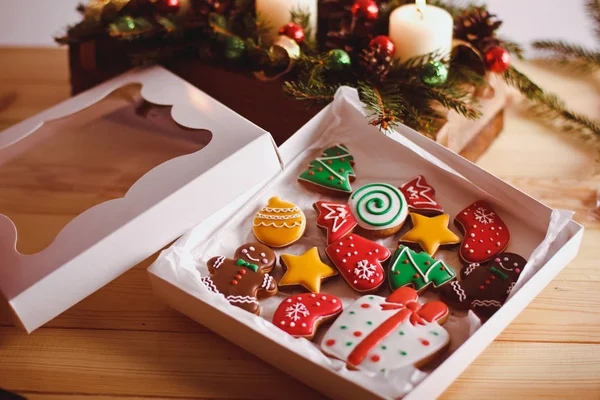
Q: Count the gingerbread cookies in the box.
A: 2